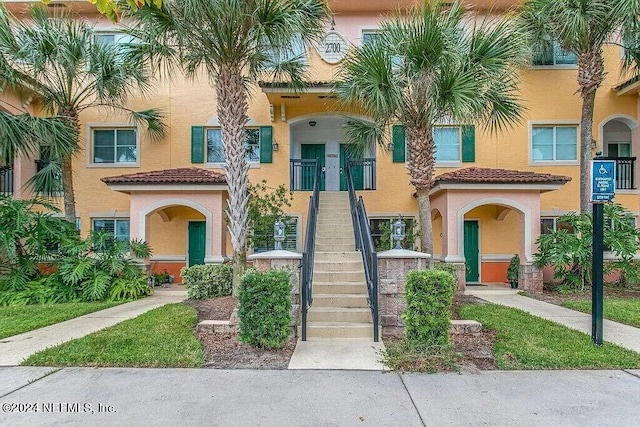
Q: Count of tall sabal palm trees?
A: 4